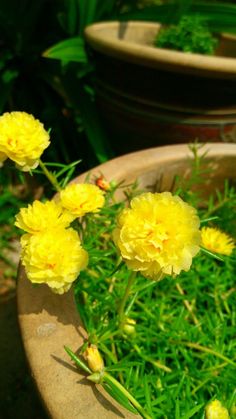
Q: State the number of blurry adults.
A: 0